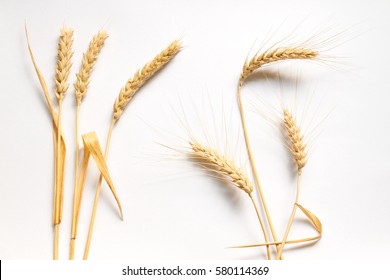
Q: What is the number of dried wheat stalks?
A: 6